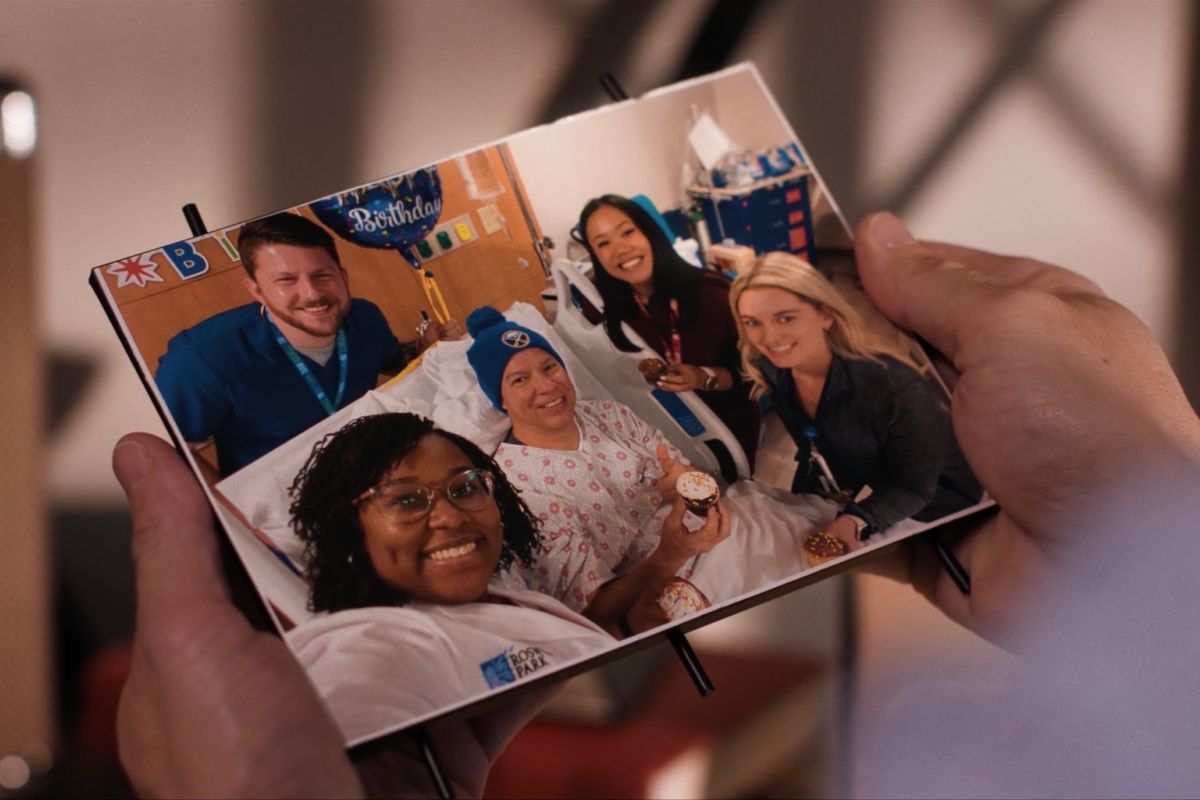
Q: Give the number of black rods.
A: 5